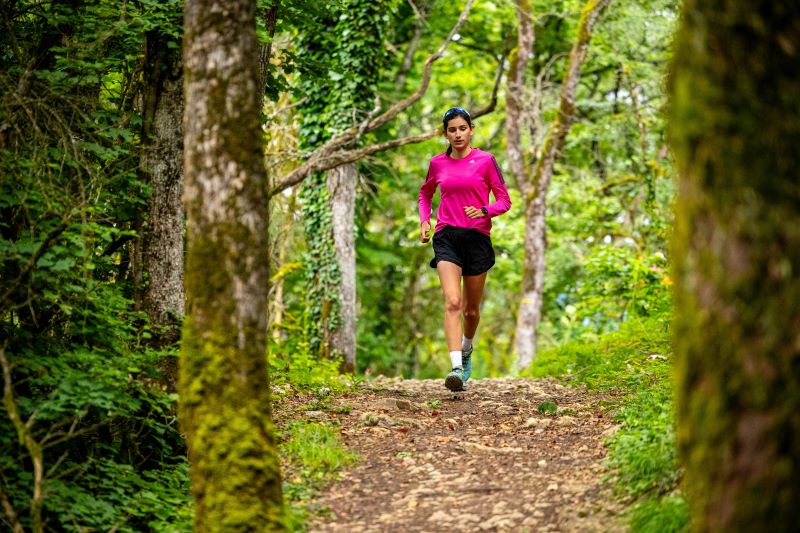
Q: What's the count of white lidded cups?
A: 0